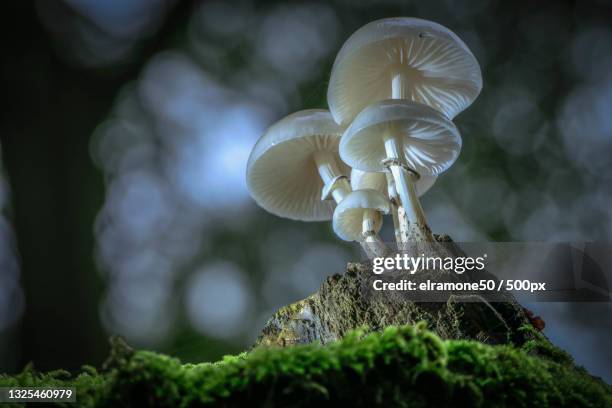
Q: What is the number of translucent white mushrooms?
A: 5